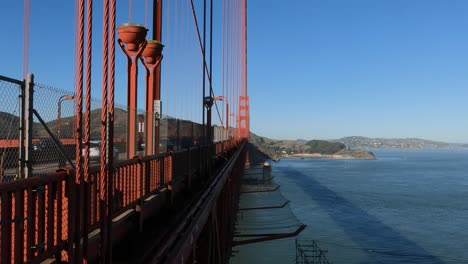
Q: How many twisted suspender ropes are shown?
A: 4